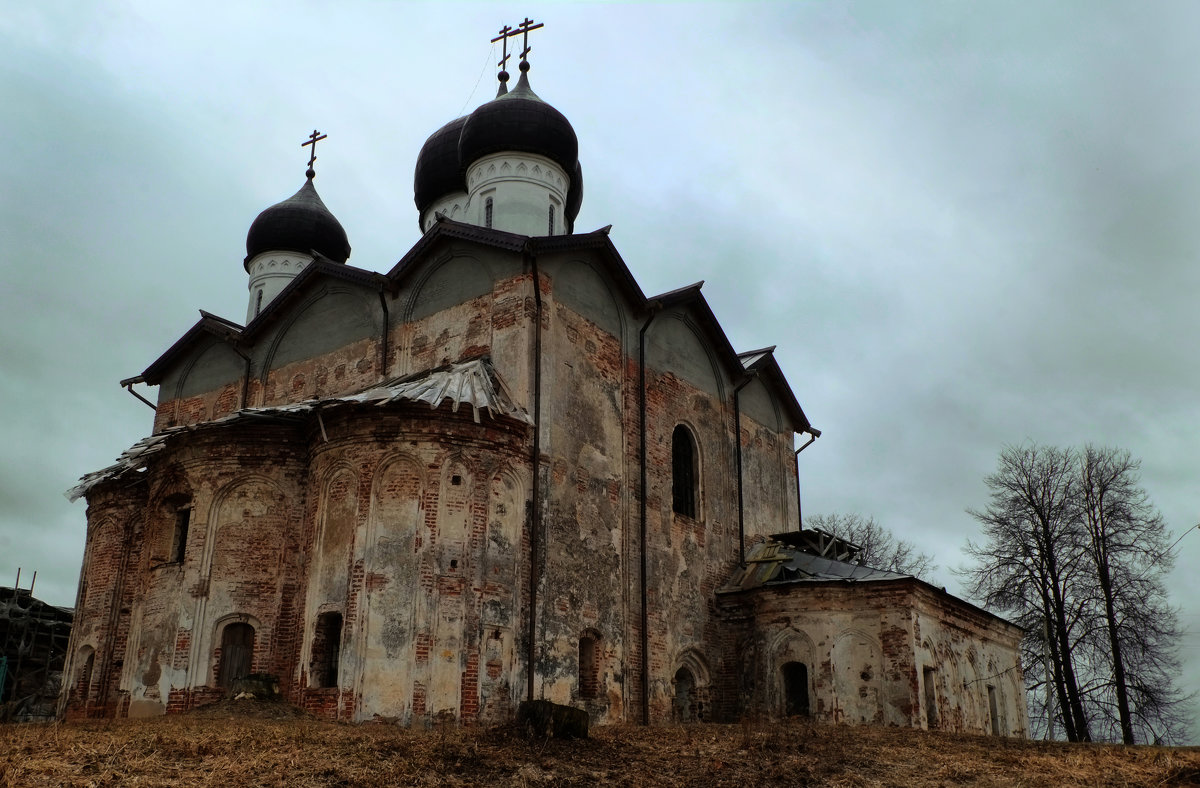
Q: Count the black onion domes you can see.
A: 3